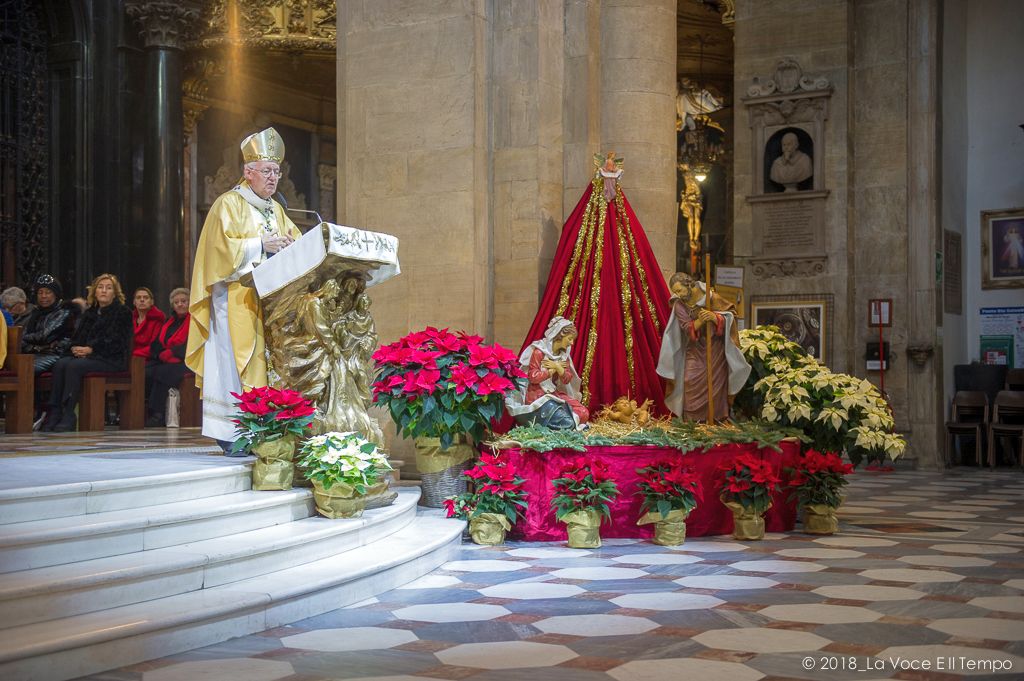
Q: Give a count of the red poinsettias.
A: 7